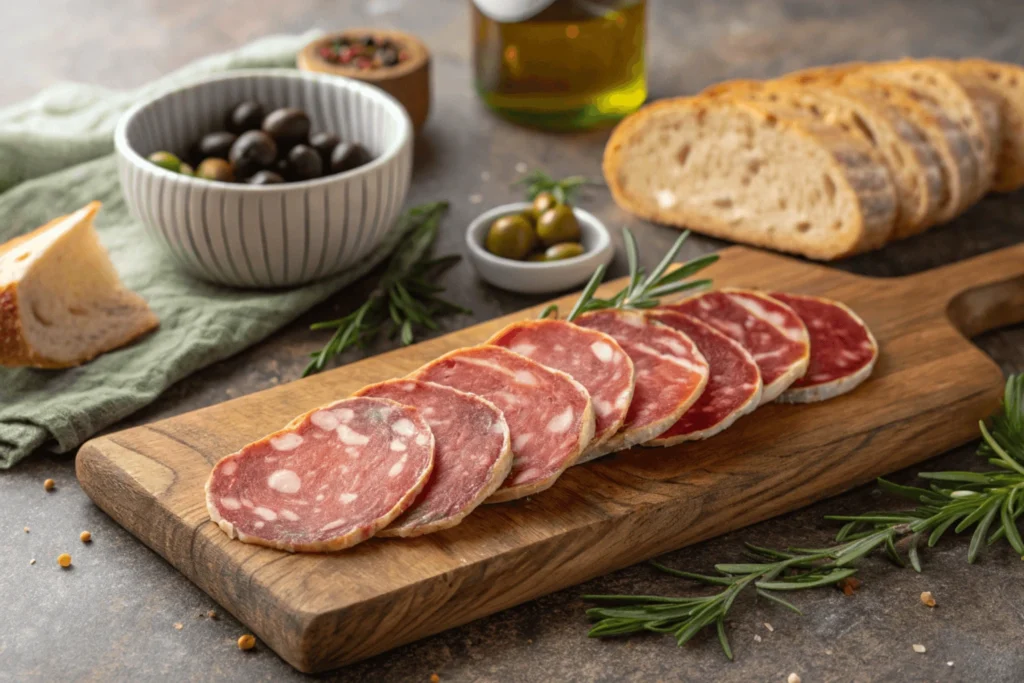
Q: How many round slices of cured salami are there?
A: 8